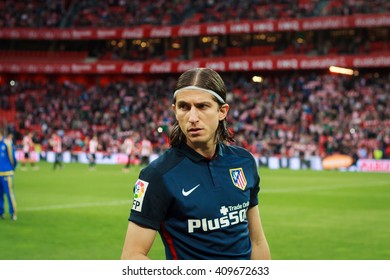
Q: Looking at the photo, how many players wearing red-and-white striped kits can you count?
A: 5